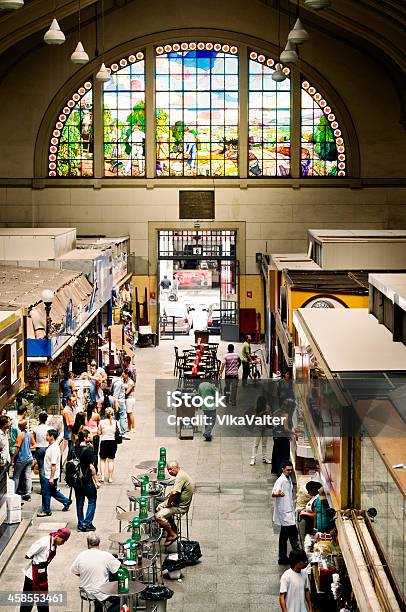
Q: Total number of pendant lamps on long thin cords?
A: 8